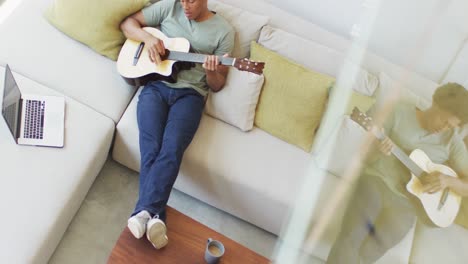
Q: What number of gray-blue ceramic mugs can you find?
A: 1